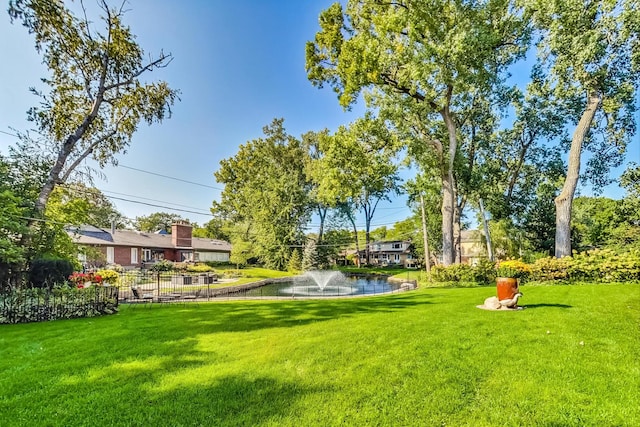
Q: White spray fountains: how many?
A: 1